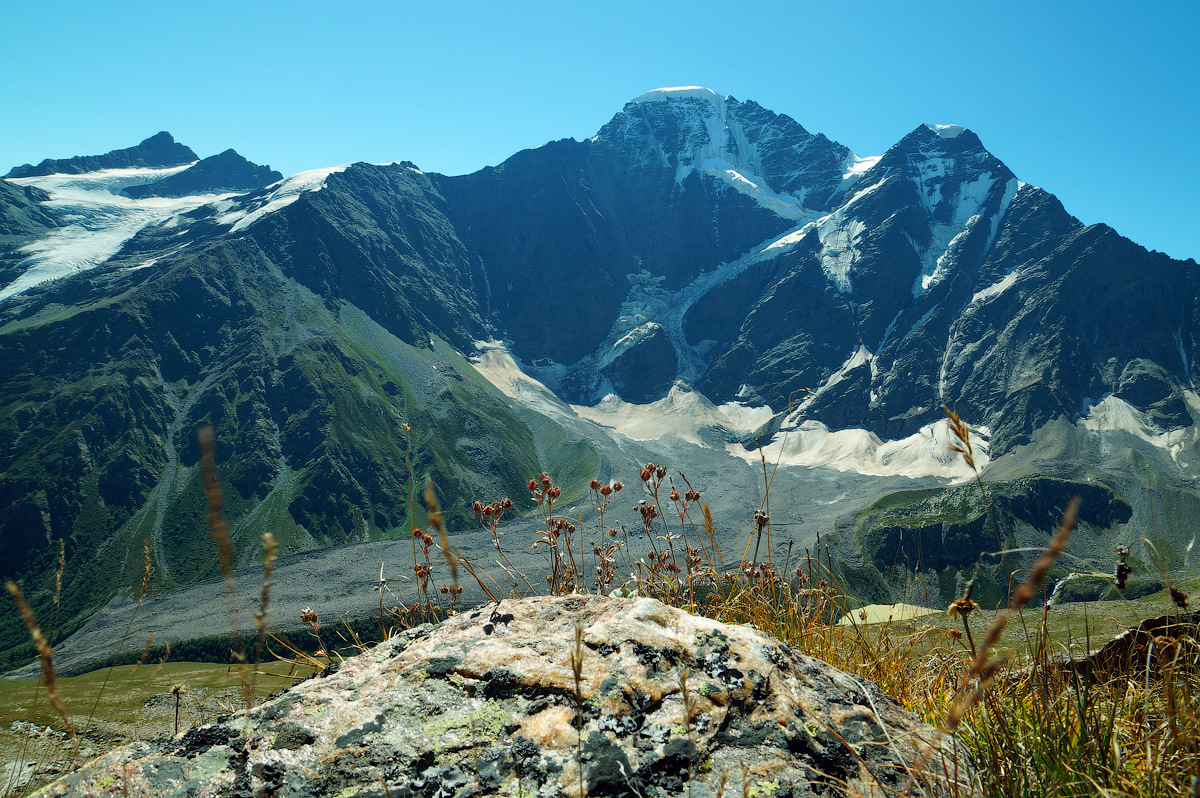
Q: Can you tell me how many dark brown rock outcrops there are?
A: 1